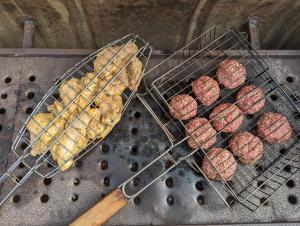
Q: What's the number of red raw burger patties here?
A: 9